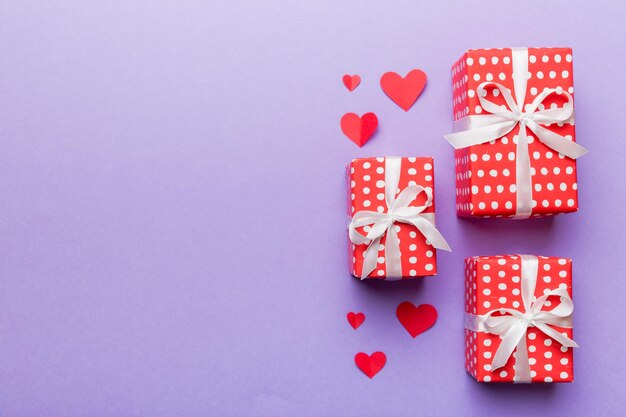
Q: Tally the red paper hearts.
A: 6